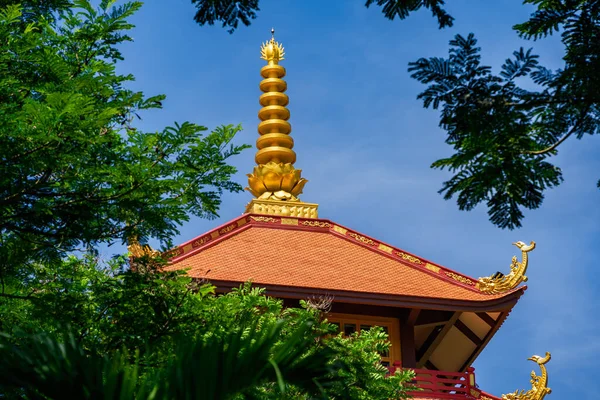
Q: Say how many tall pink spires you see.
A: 0